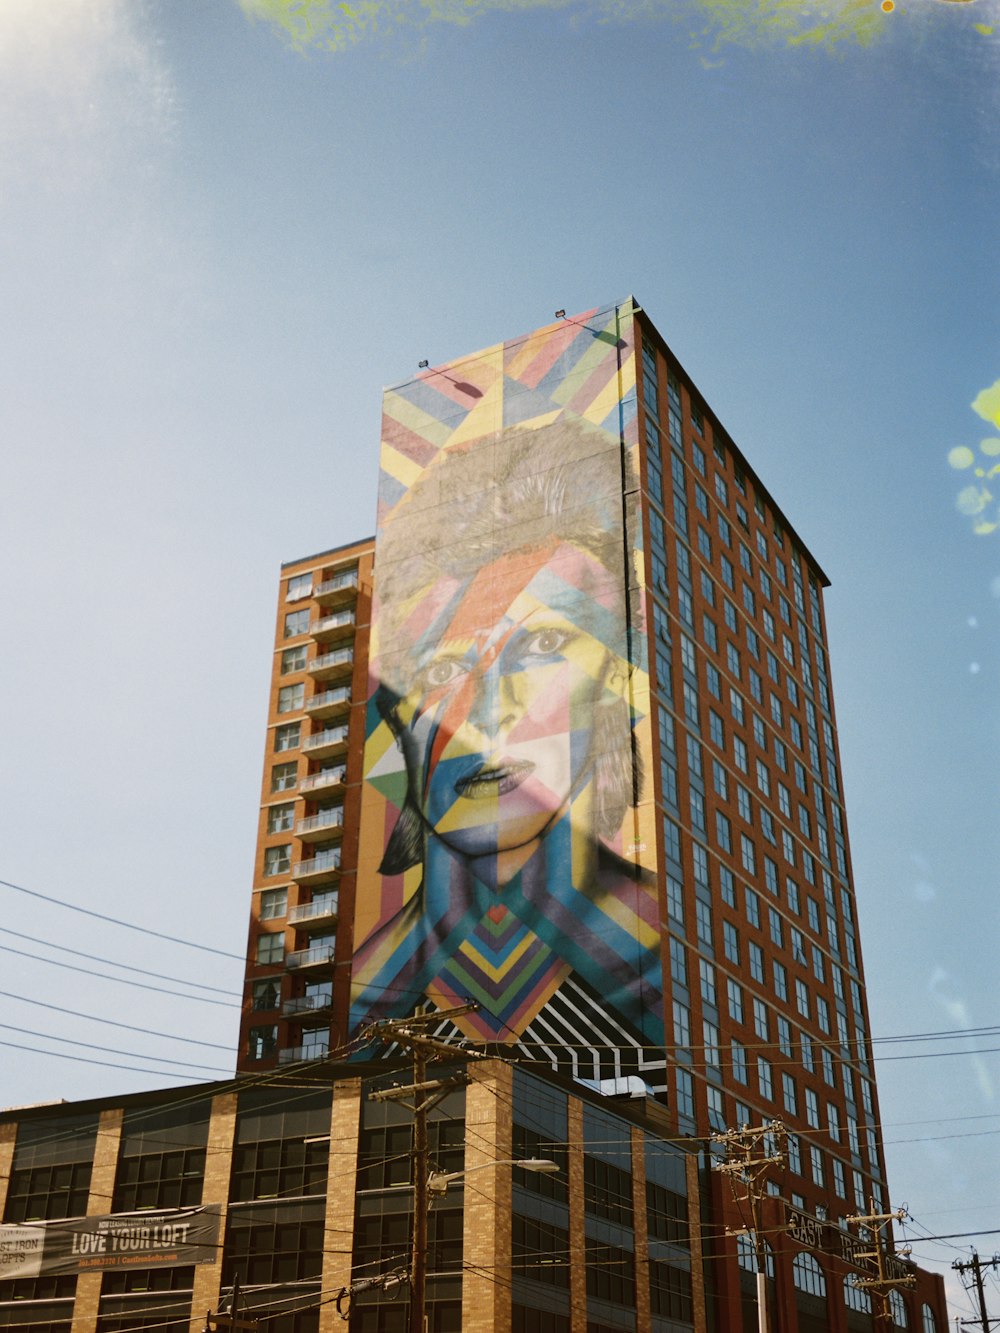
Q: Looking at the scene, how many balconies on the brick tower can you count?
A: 12